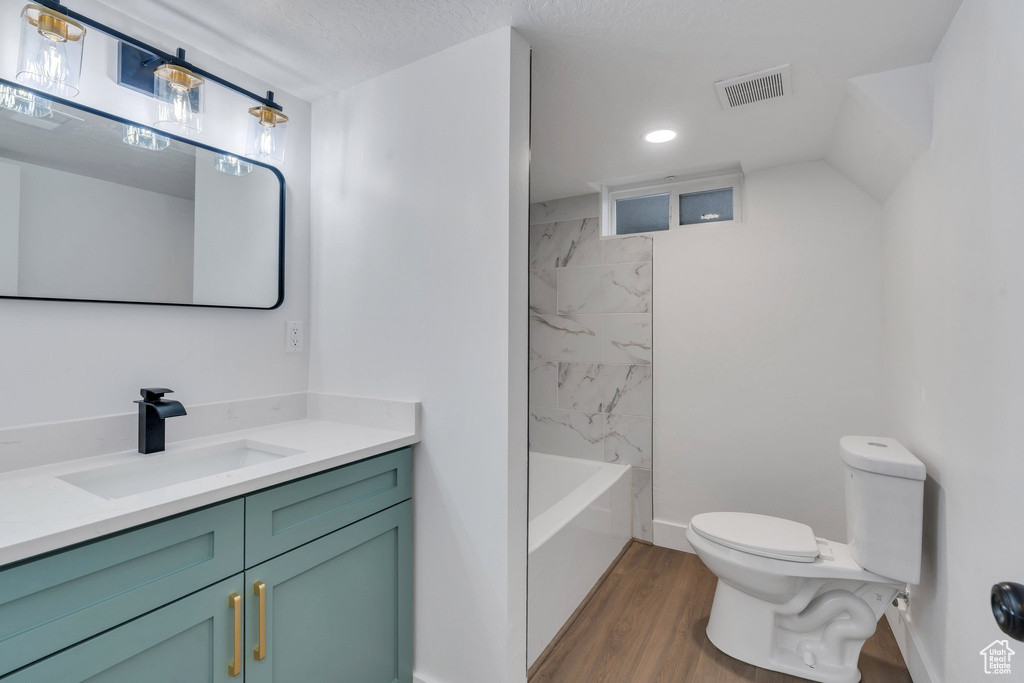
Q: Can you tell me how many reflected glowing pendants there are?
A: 3